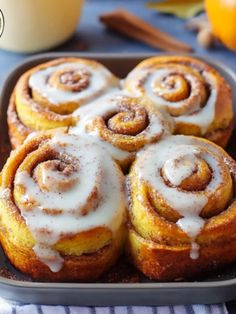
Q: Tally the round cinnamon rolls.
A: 5